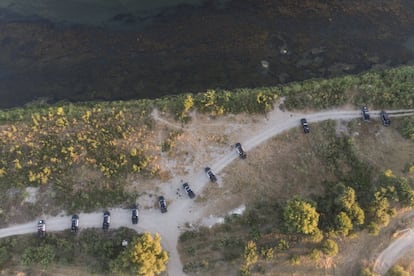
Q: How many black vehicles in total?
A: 11